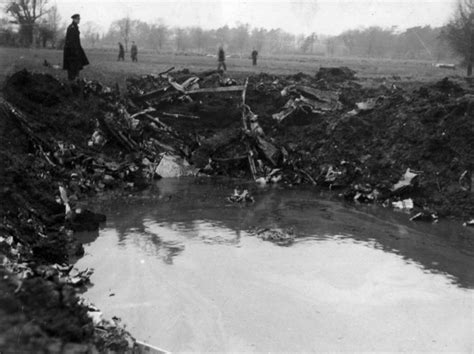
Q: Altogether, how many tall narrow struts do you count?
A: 1